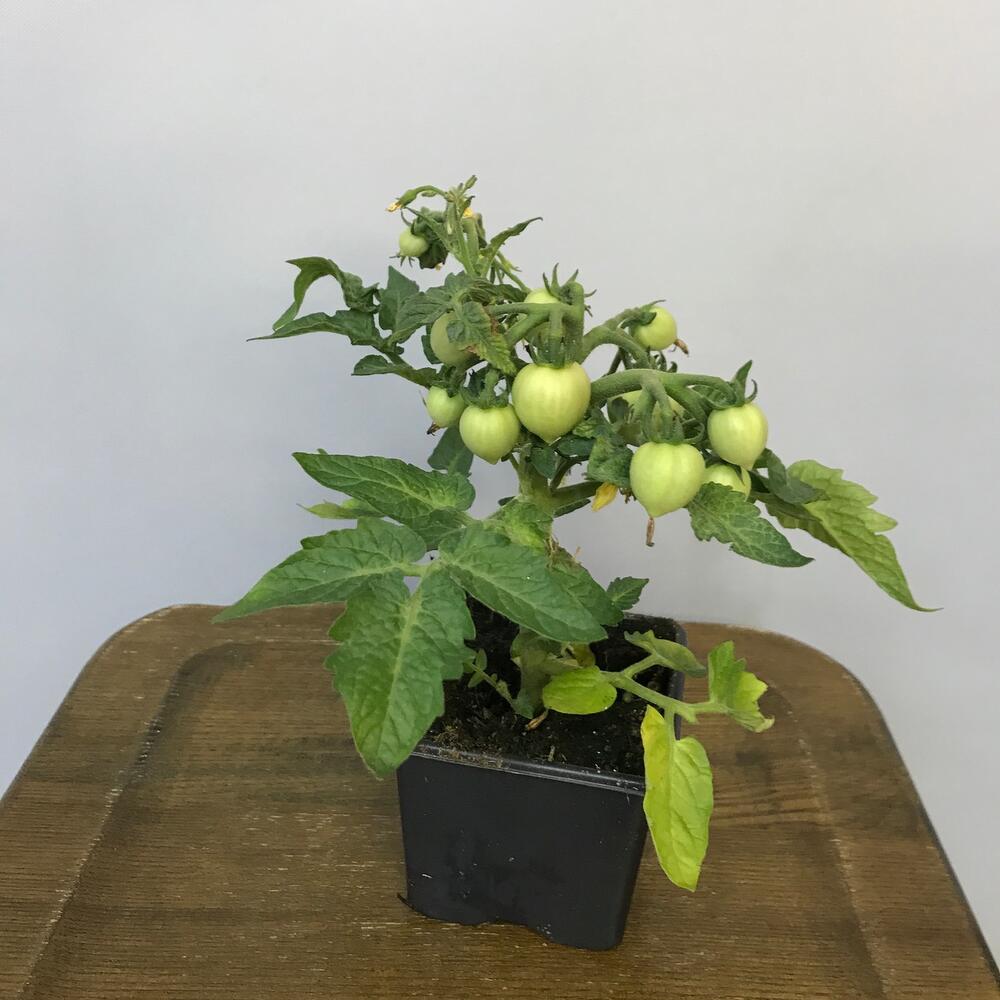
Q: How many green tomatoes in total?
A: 11